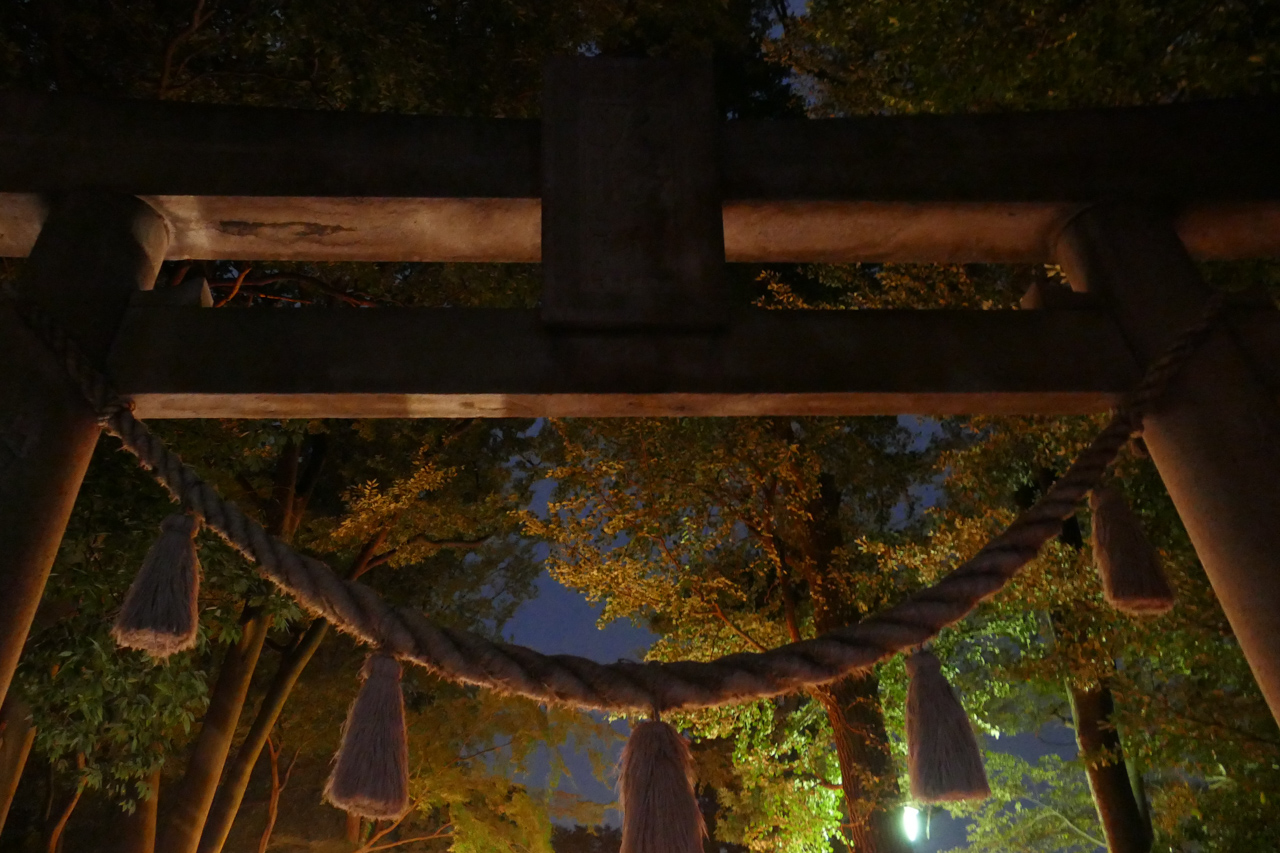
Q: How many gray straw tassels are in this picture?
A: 5